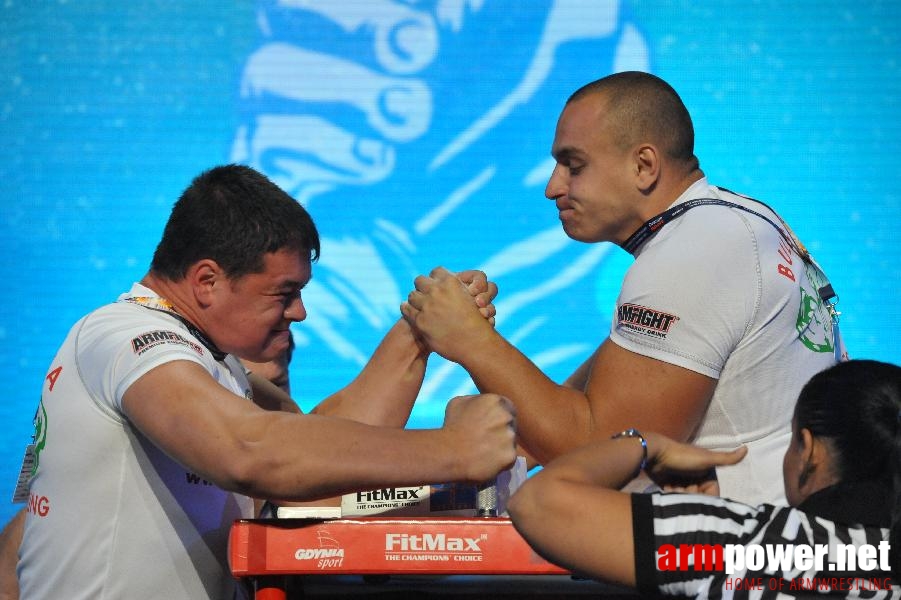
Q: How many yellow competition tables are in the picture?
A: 0